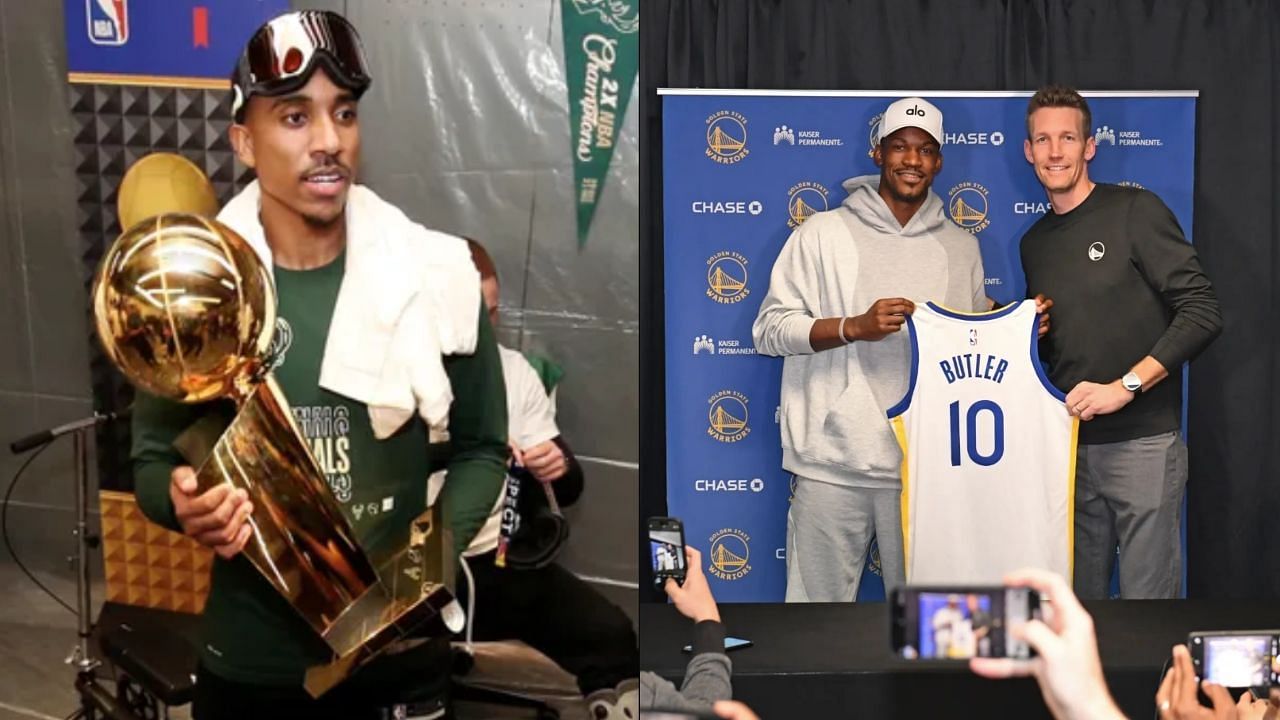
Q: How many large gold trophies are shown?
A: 1